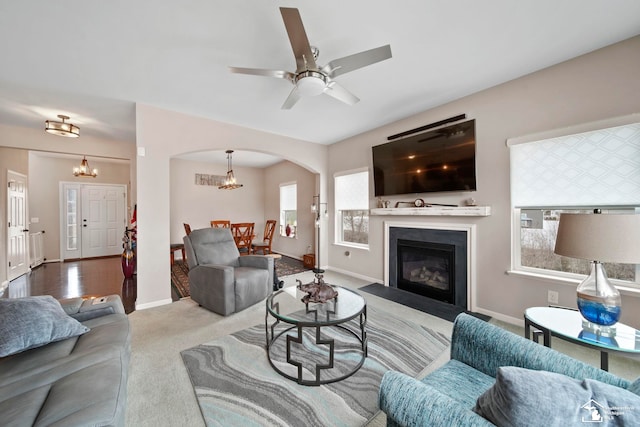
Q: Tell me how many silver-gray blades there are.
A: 5